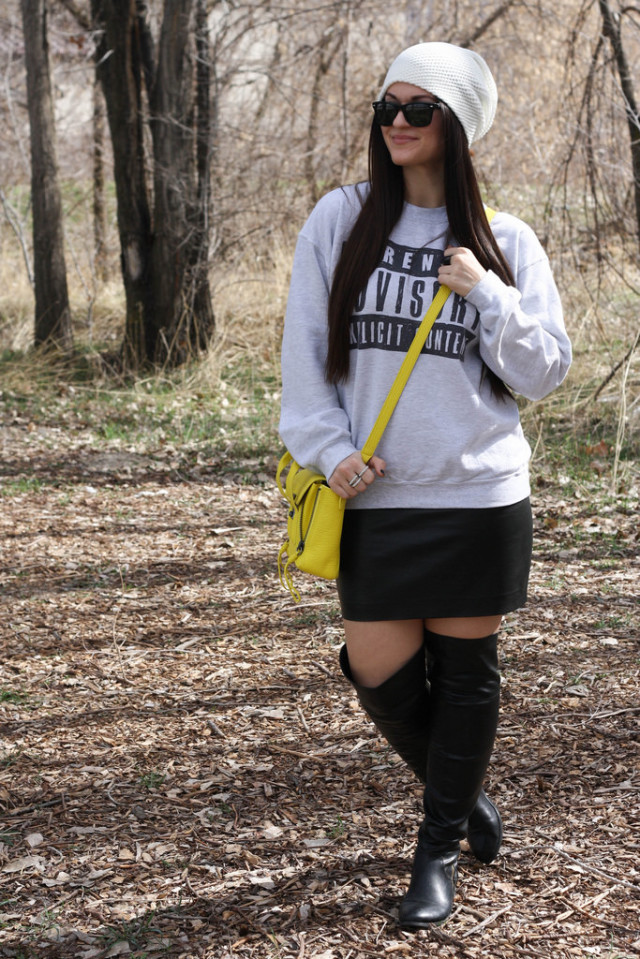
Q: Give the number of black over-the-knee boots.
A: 2